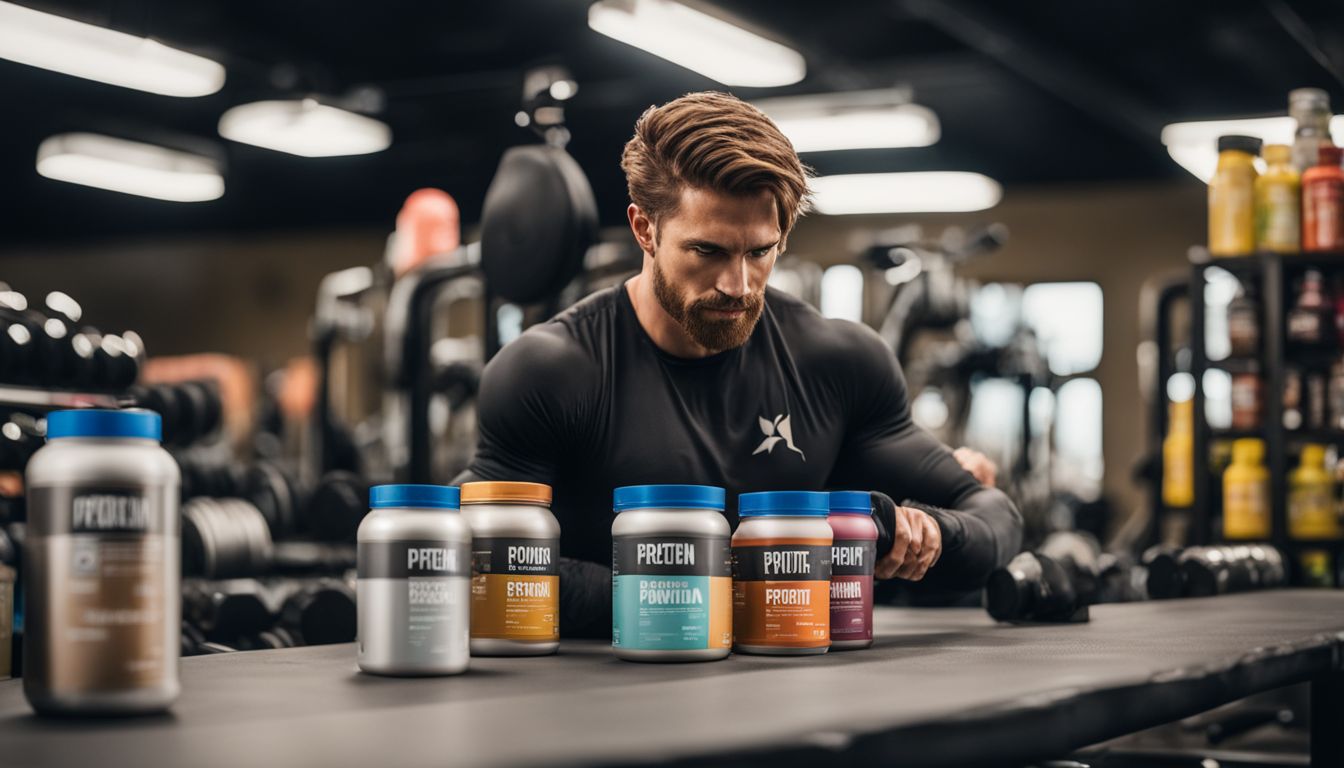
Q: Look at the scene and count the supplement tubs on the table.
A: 6